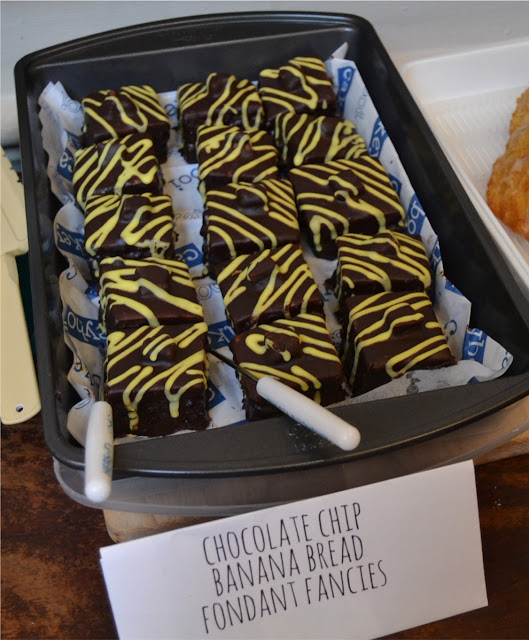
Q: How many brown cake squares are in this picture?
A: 15